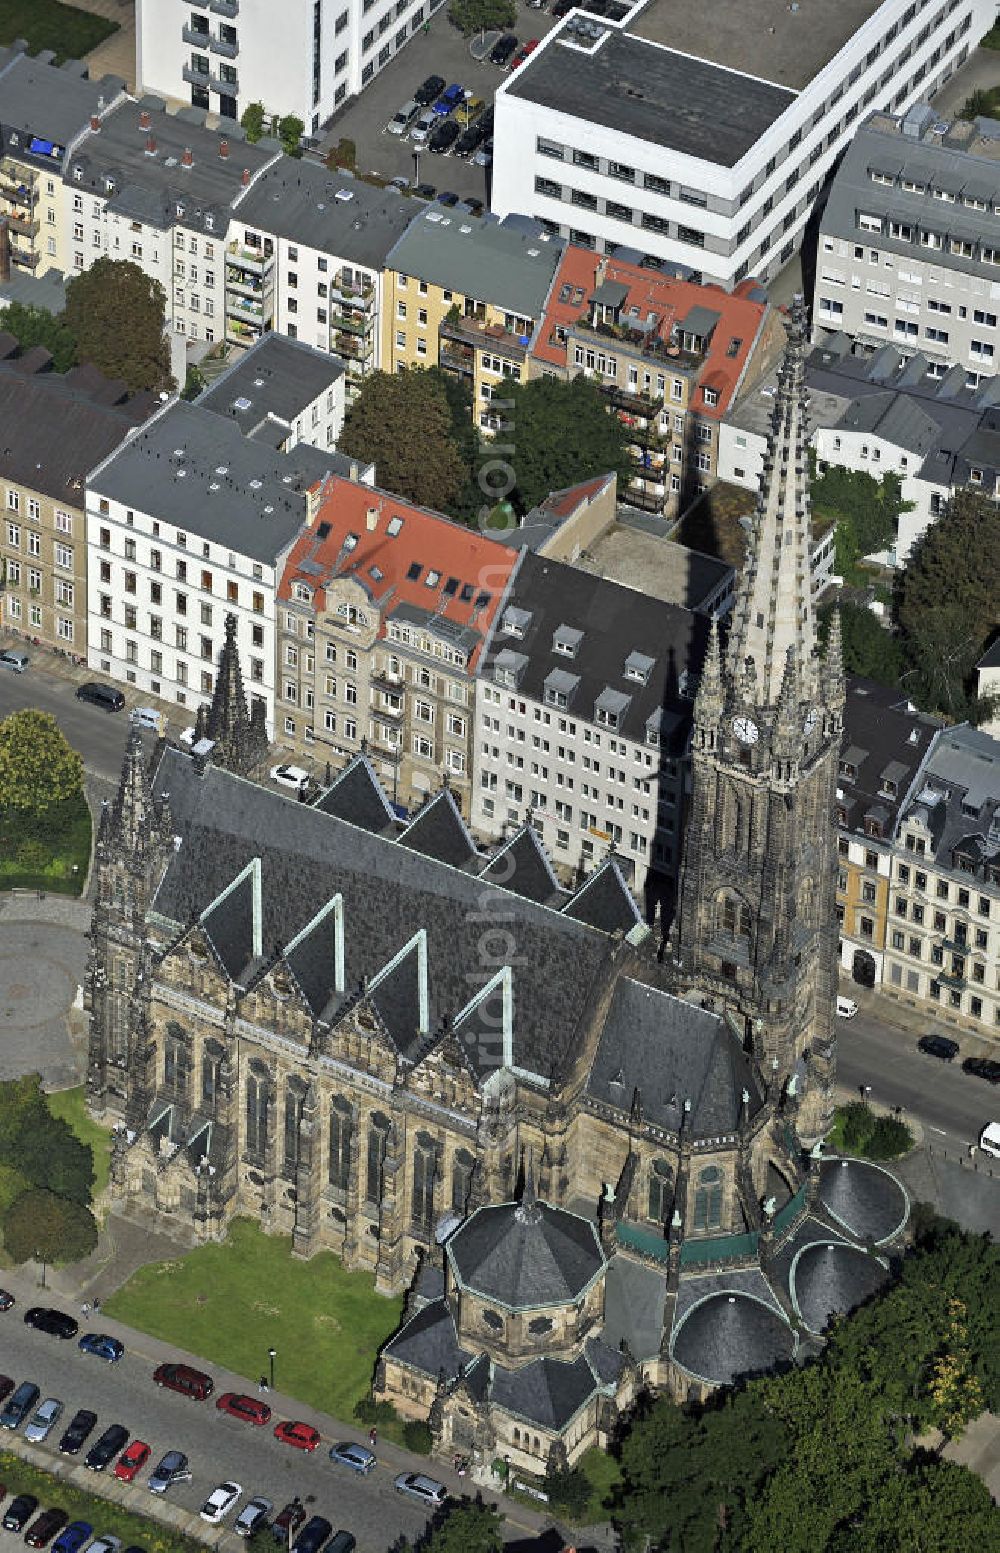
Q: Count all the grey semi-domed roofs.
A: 3